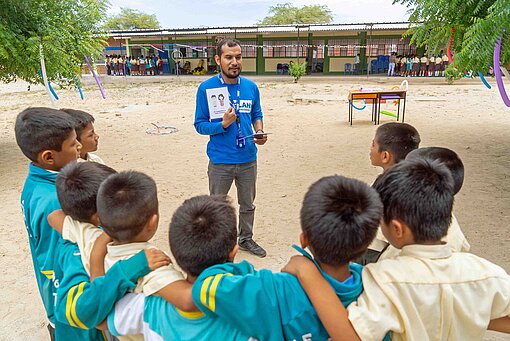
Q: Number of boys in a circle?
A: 9